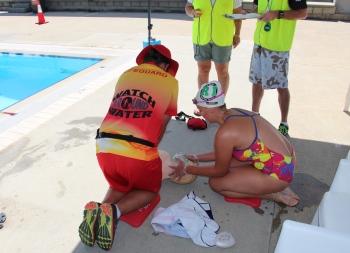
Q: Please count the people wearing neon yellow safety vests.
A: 2